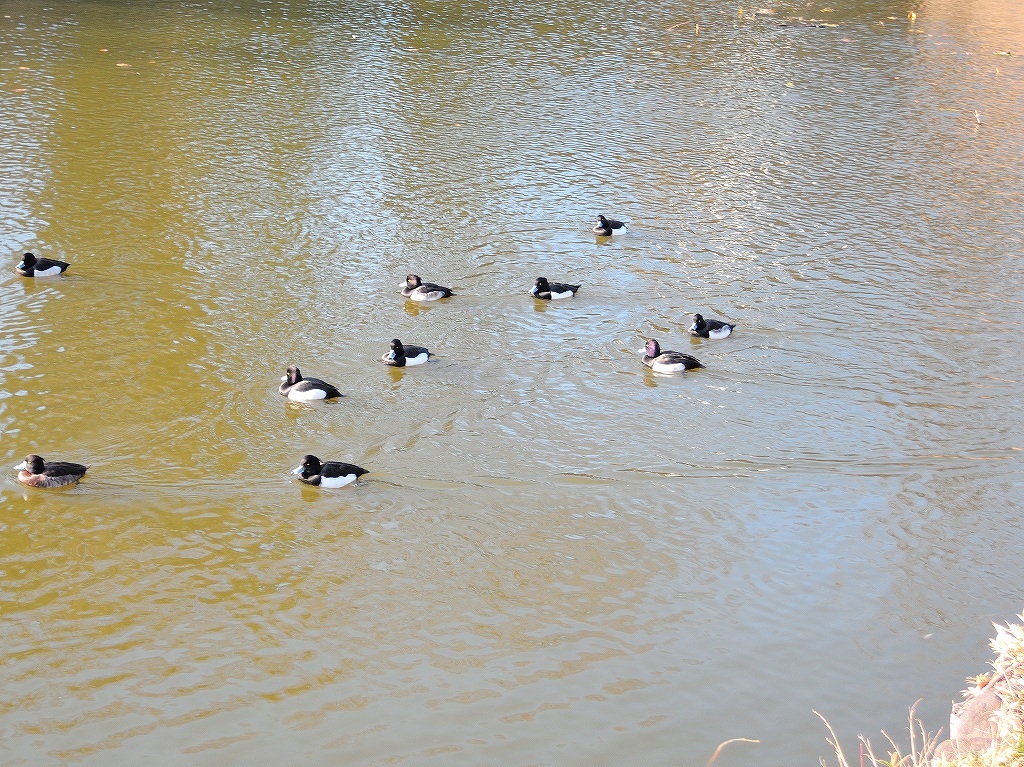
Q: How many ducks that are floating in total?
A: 10